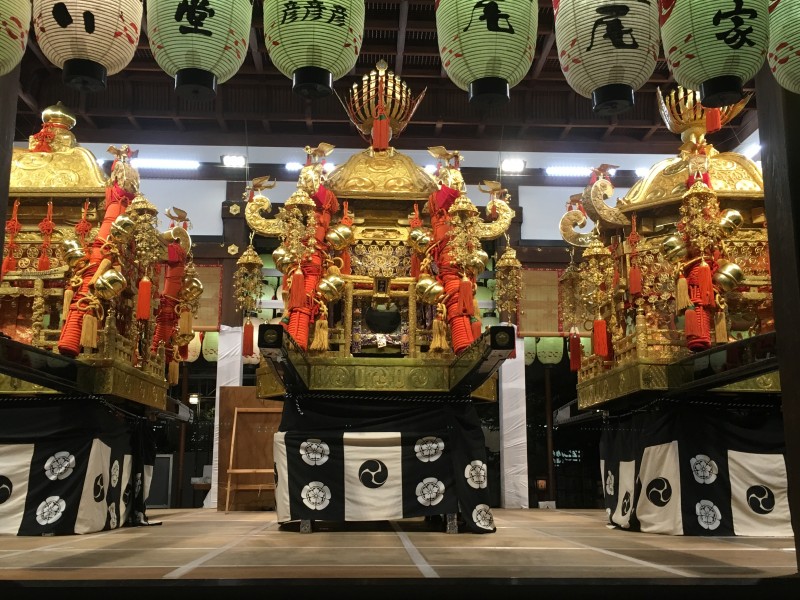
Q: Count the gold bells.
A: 14